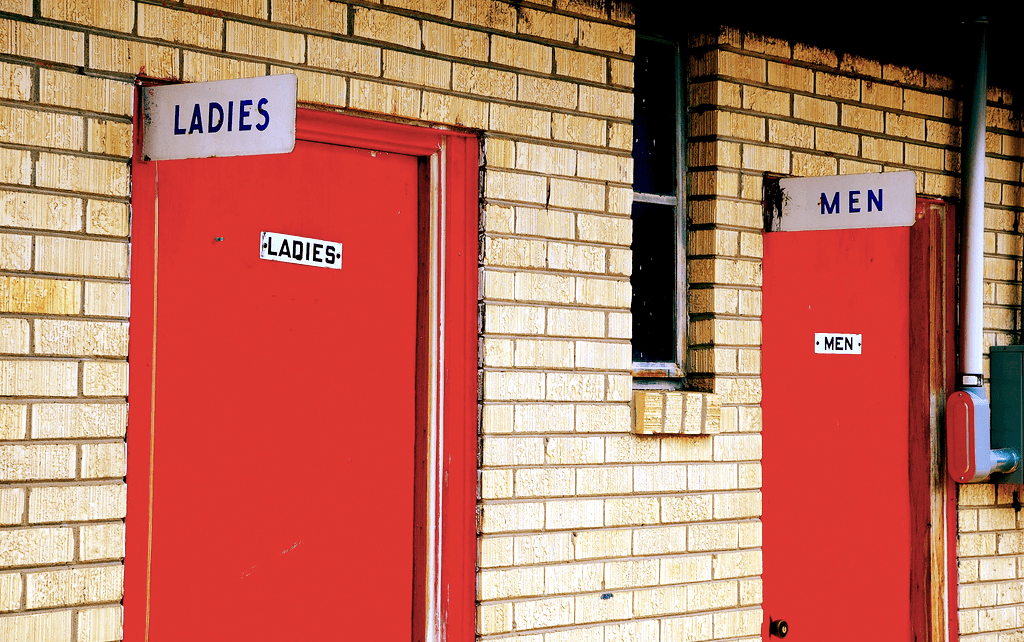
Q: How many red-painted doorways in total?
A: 2